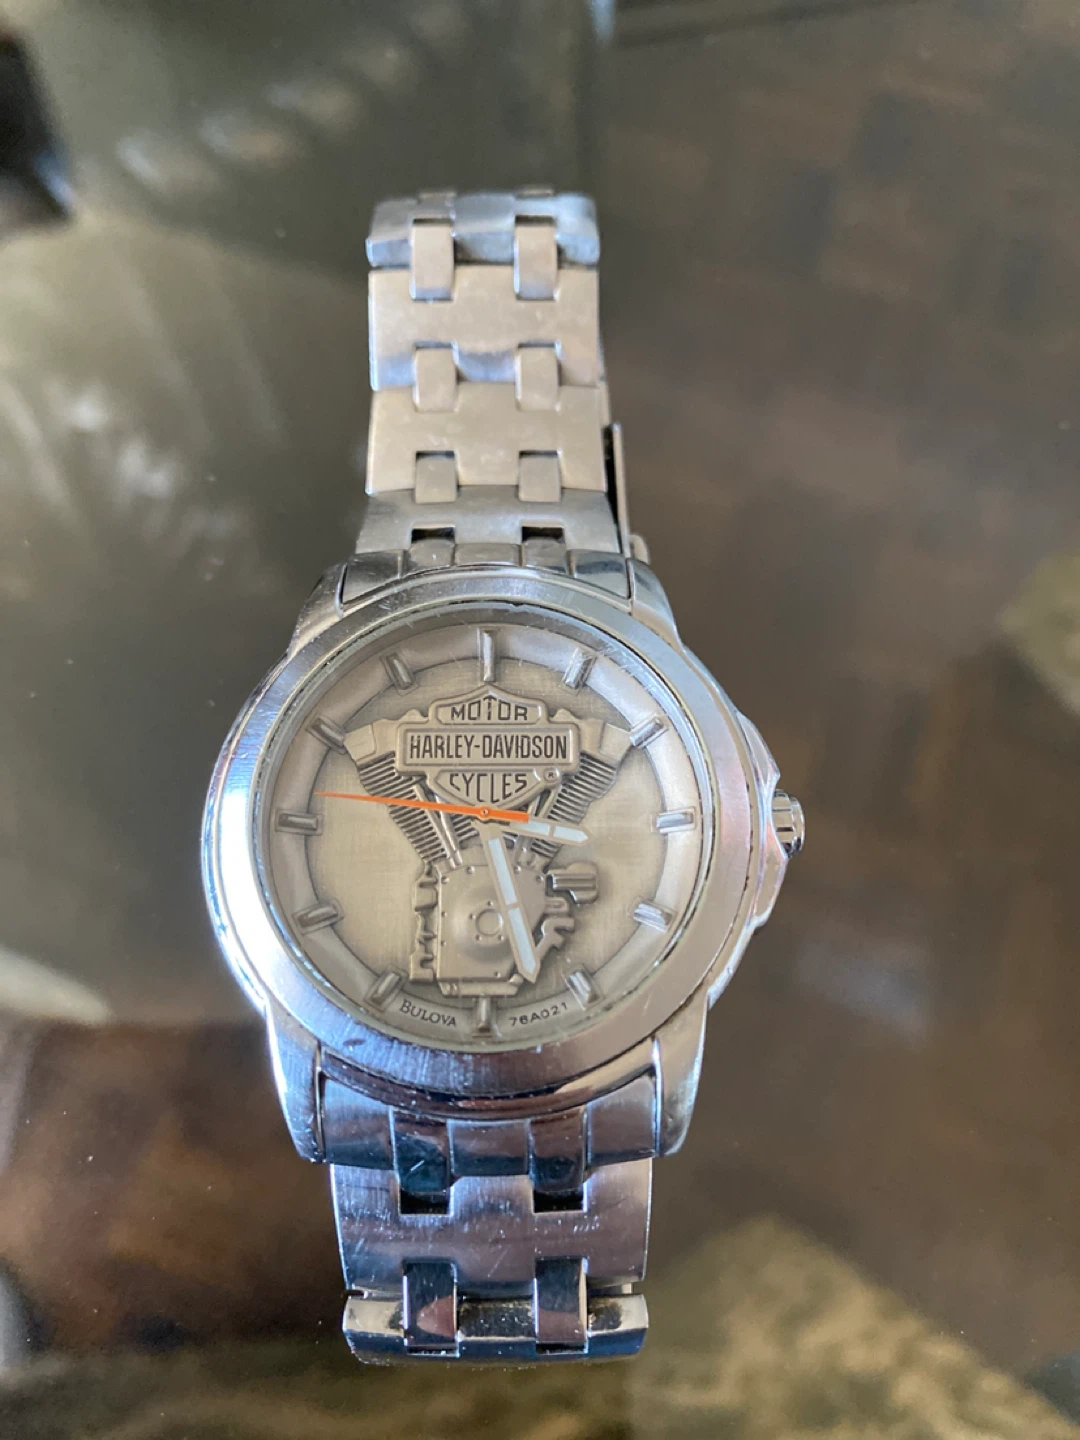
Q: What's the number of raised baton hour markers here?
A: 12